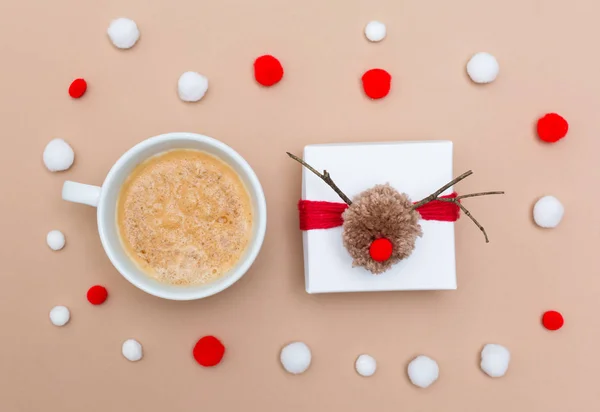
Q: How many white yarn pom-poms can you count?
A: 13